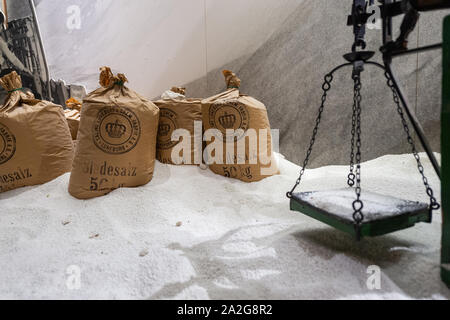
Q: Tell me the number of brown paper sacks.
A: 5